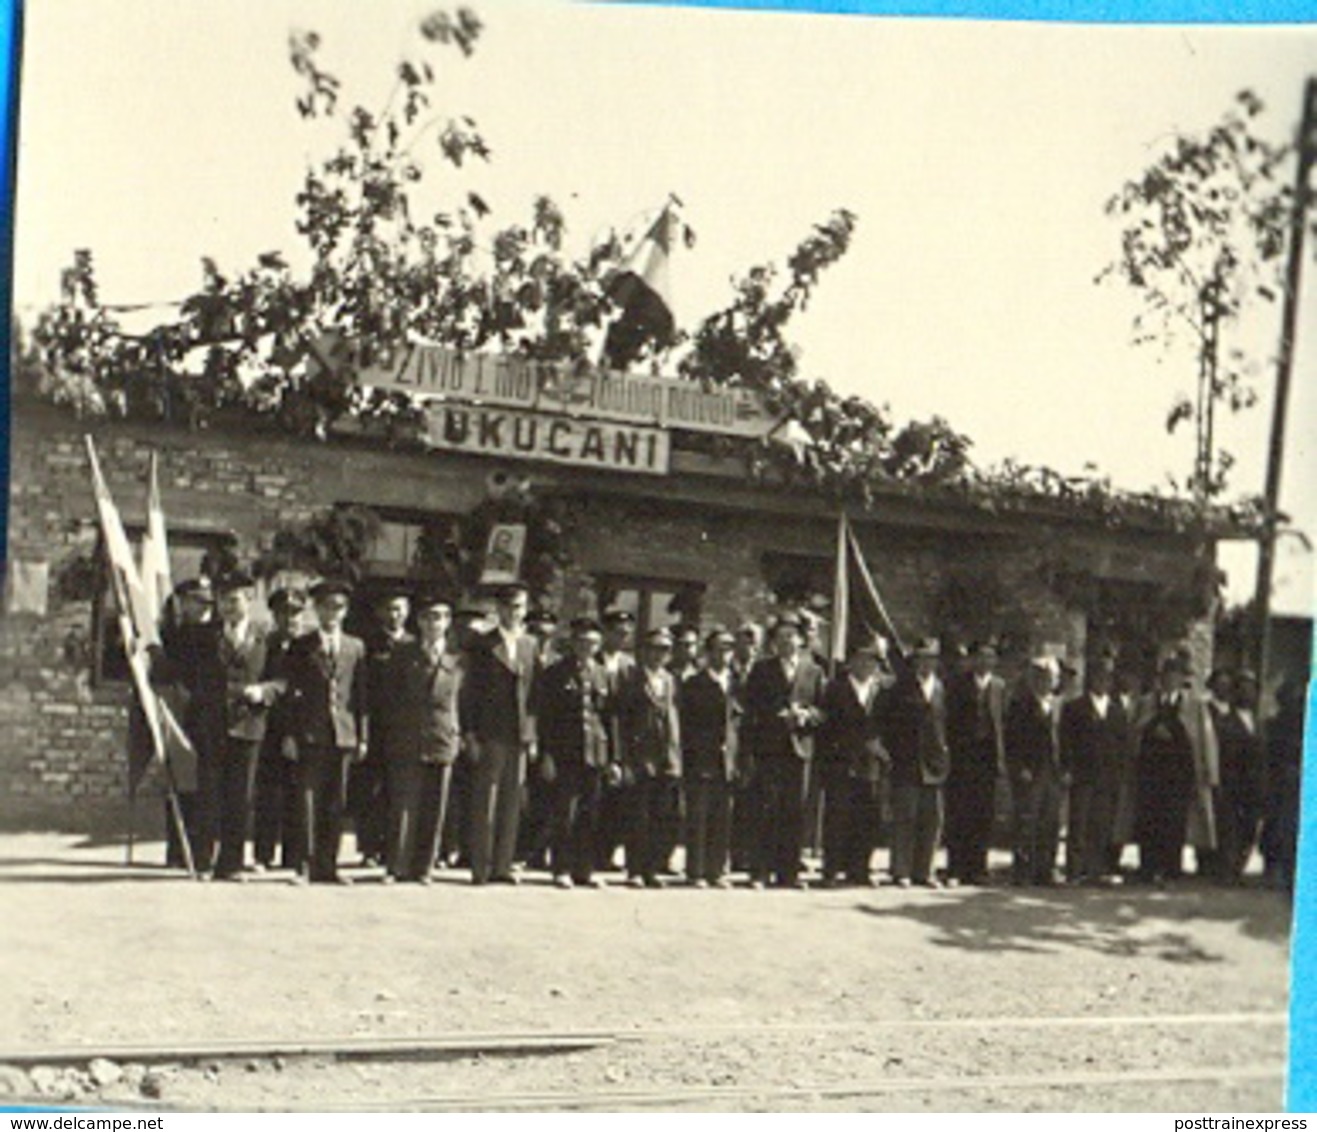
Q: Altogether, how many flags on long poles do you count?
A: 5